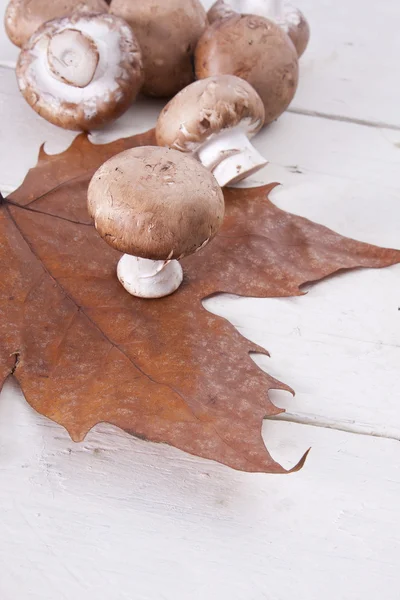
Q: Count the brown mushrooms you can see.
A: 7